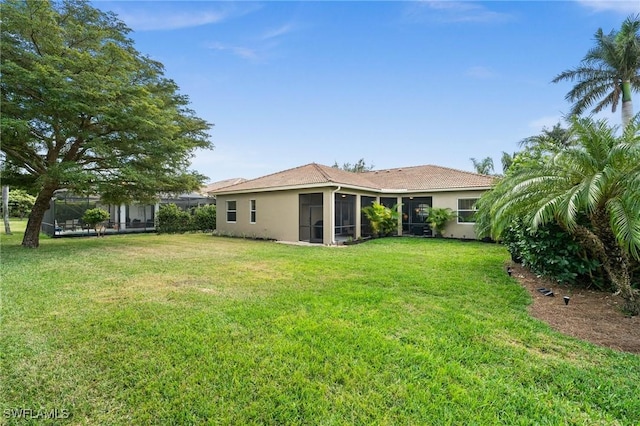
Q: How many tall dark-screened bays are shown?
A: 5